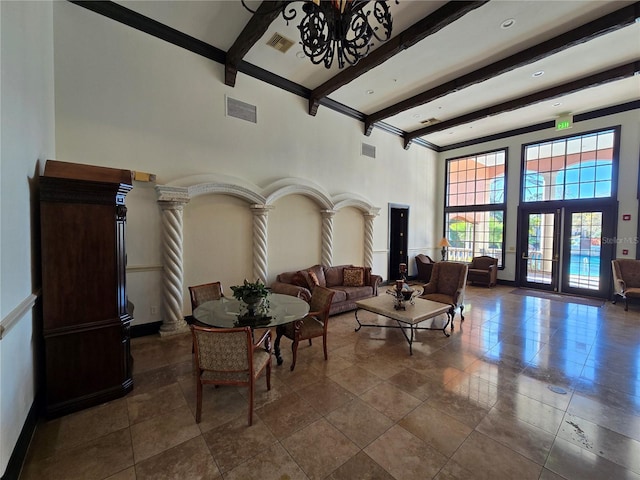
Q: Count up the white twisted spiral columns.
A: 4